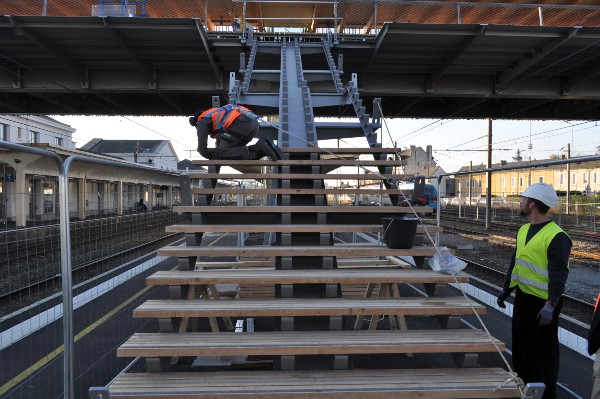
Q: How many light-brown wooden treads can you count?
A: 11